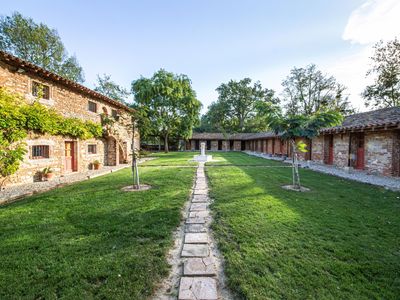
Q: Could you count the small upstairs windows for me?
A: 3